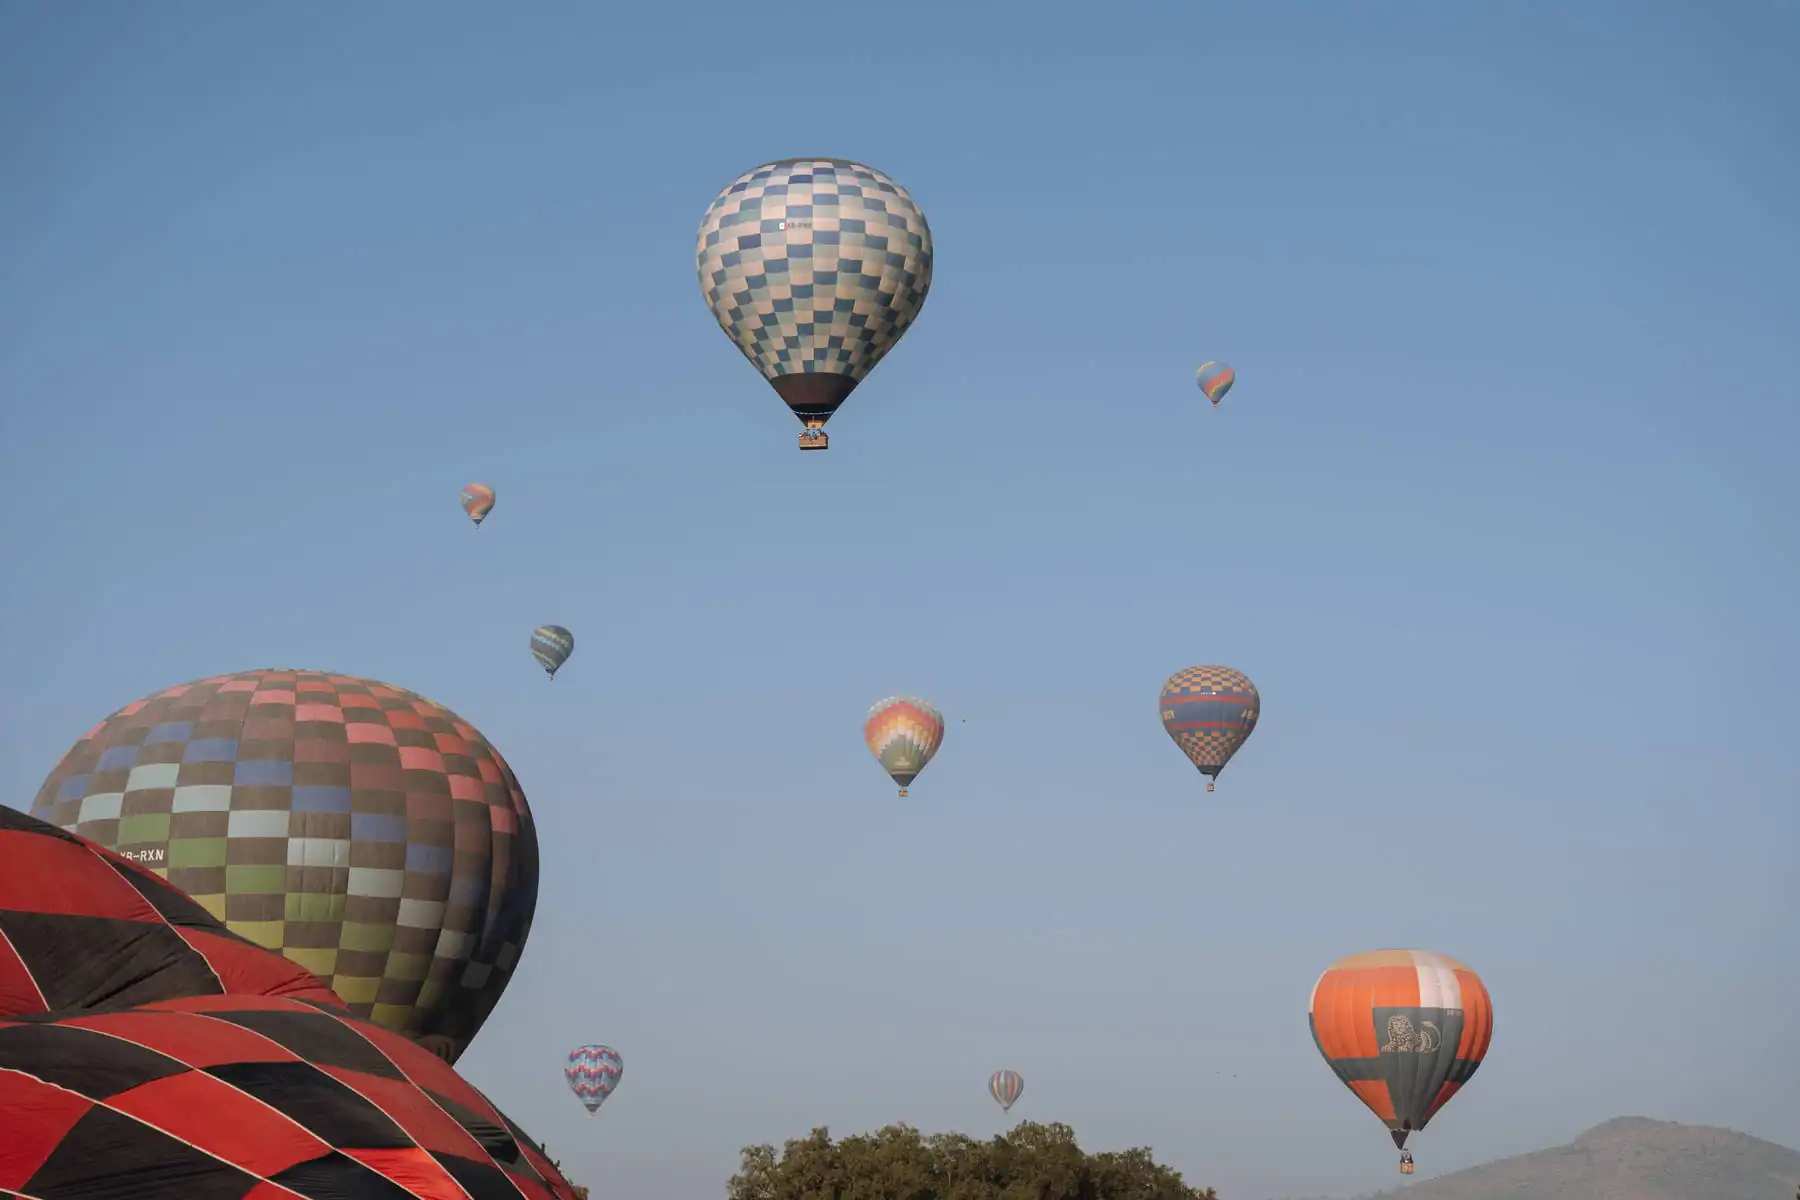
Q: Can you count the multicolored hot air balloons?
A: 11